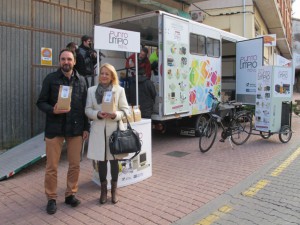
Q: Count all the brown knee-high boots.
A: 2